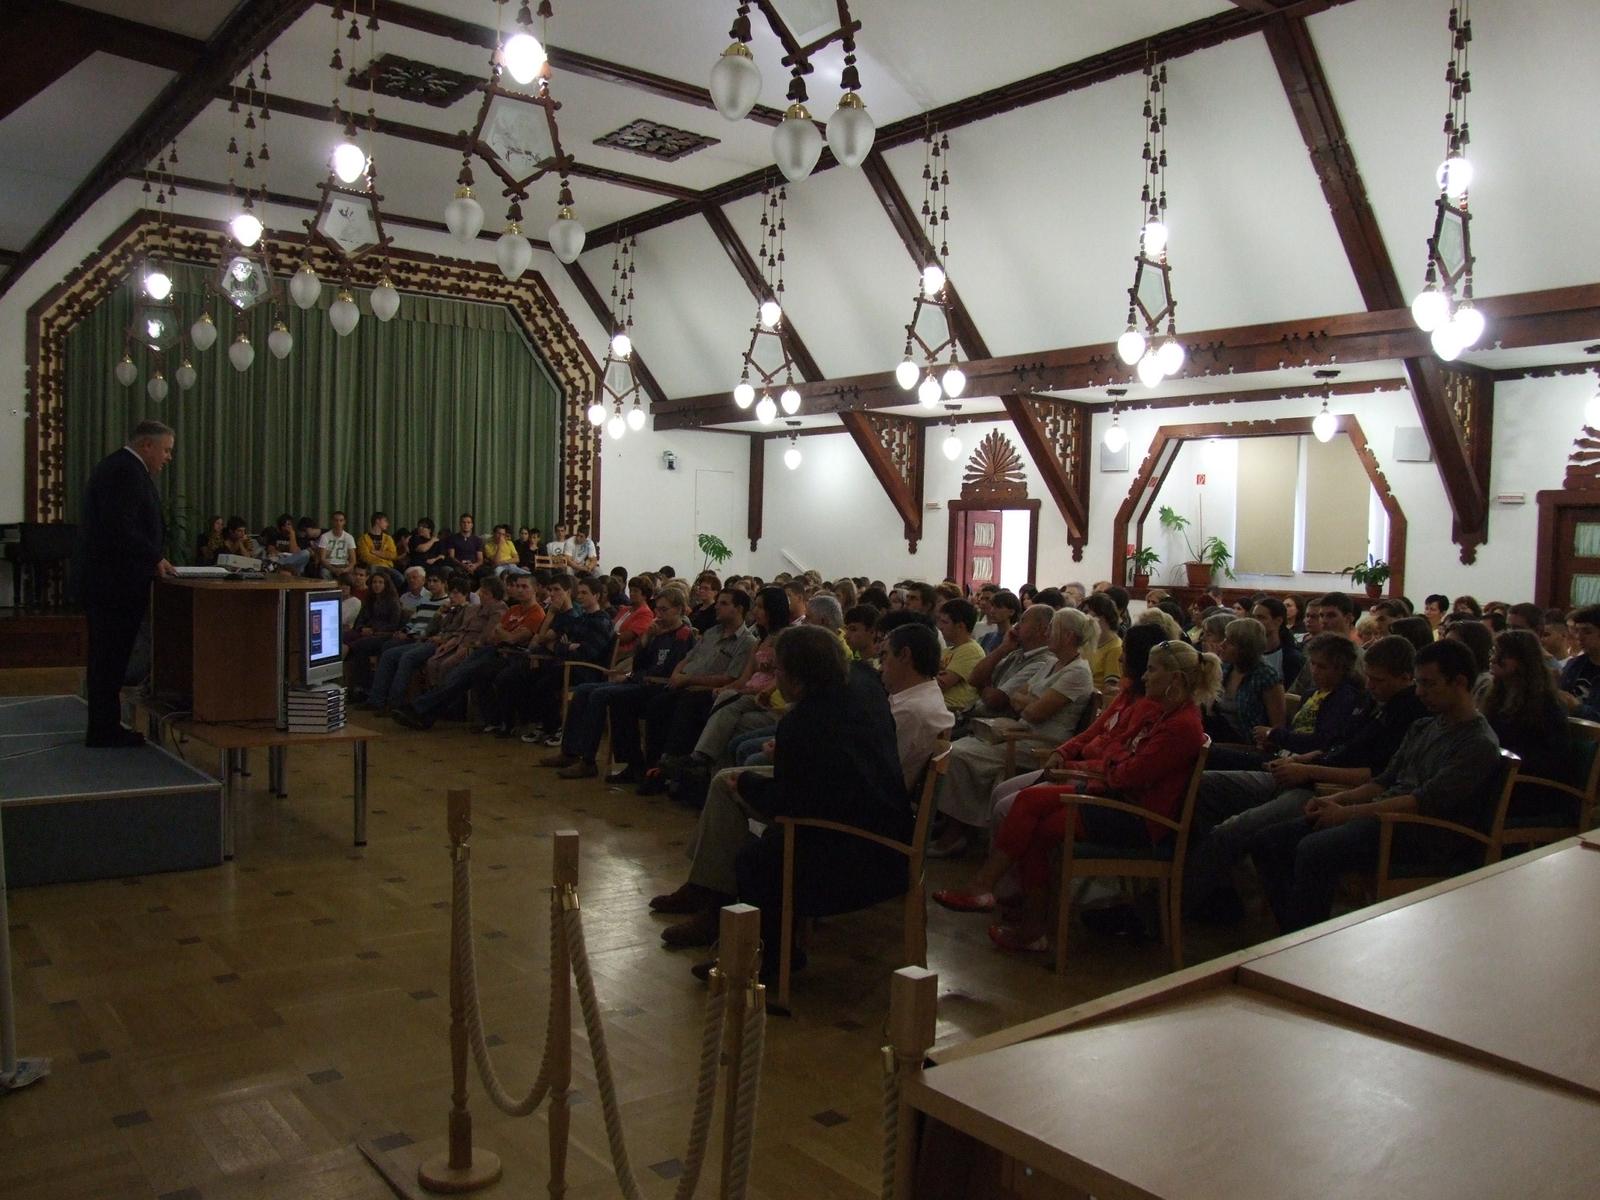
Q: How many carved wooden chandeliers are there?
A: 10